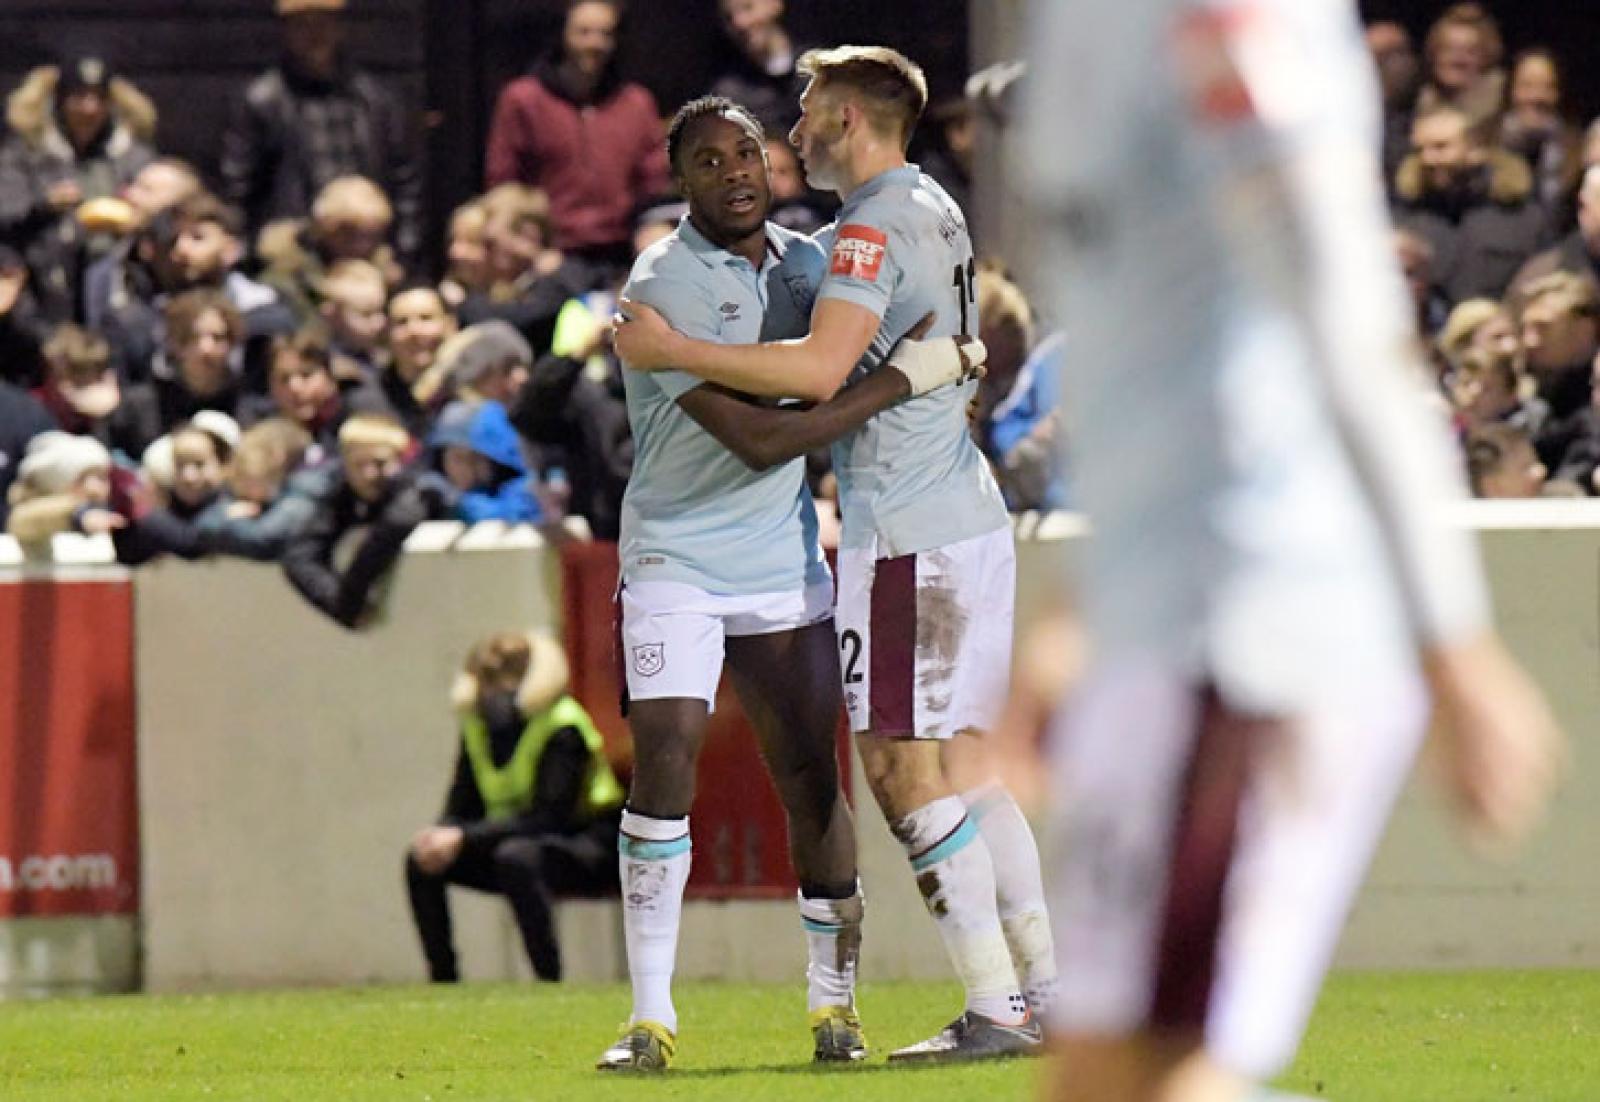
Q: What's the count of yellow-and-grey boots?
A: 2